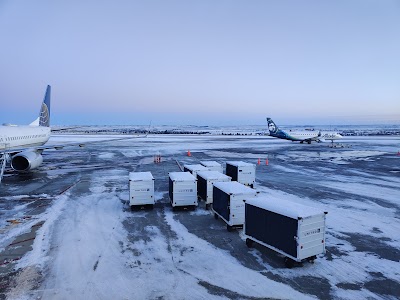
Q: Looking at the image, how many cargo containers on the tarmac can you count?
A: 8